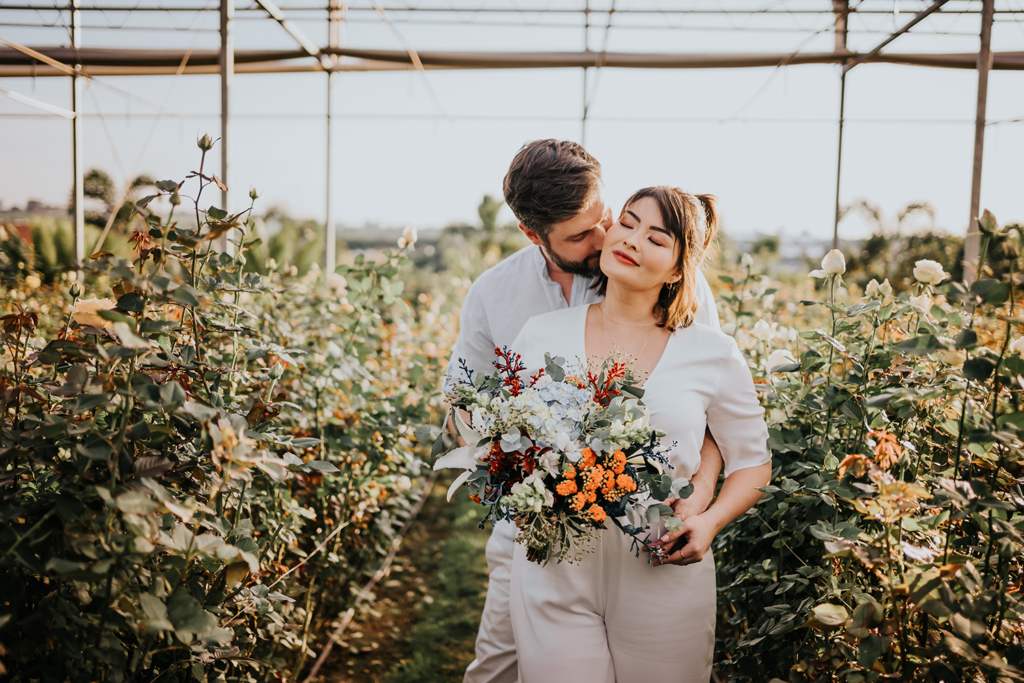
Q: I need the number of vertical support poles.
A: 6